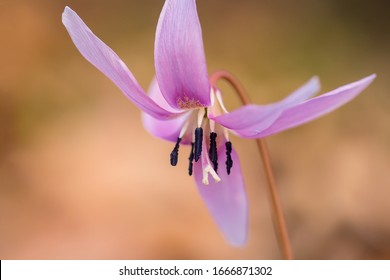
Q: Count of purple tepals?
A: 6